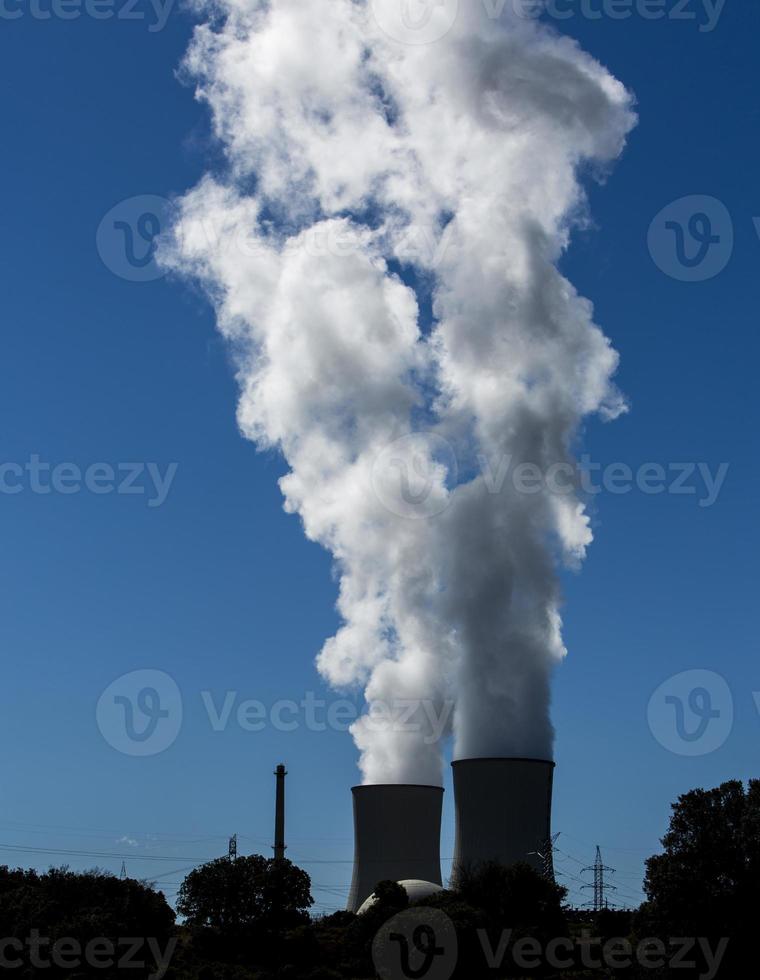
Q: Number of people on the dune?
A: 0